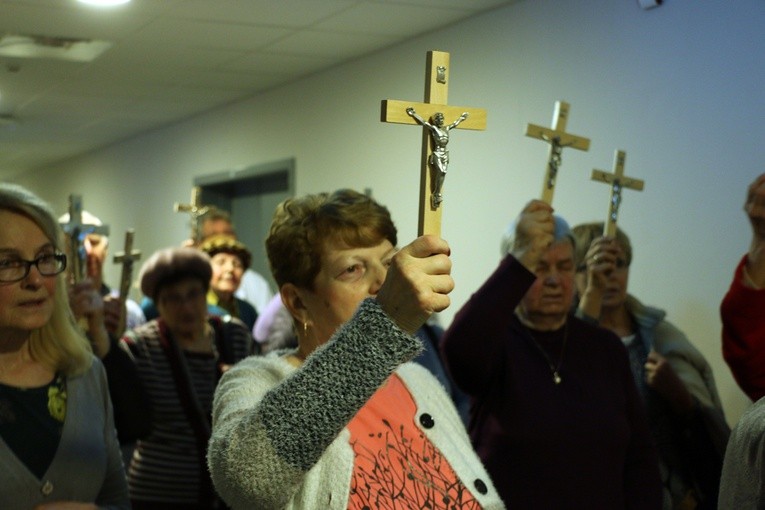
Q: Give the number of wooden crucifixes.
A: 6